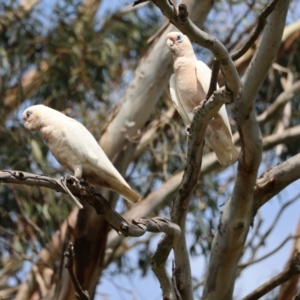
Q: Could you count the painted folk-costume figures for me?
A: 0